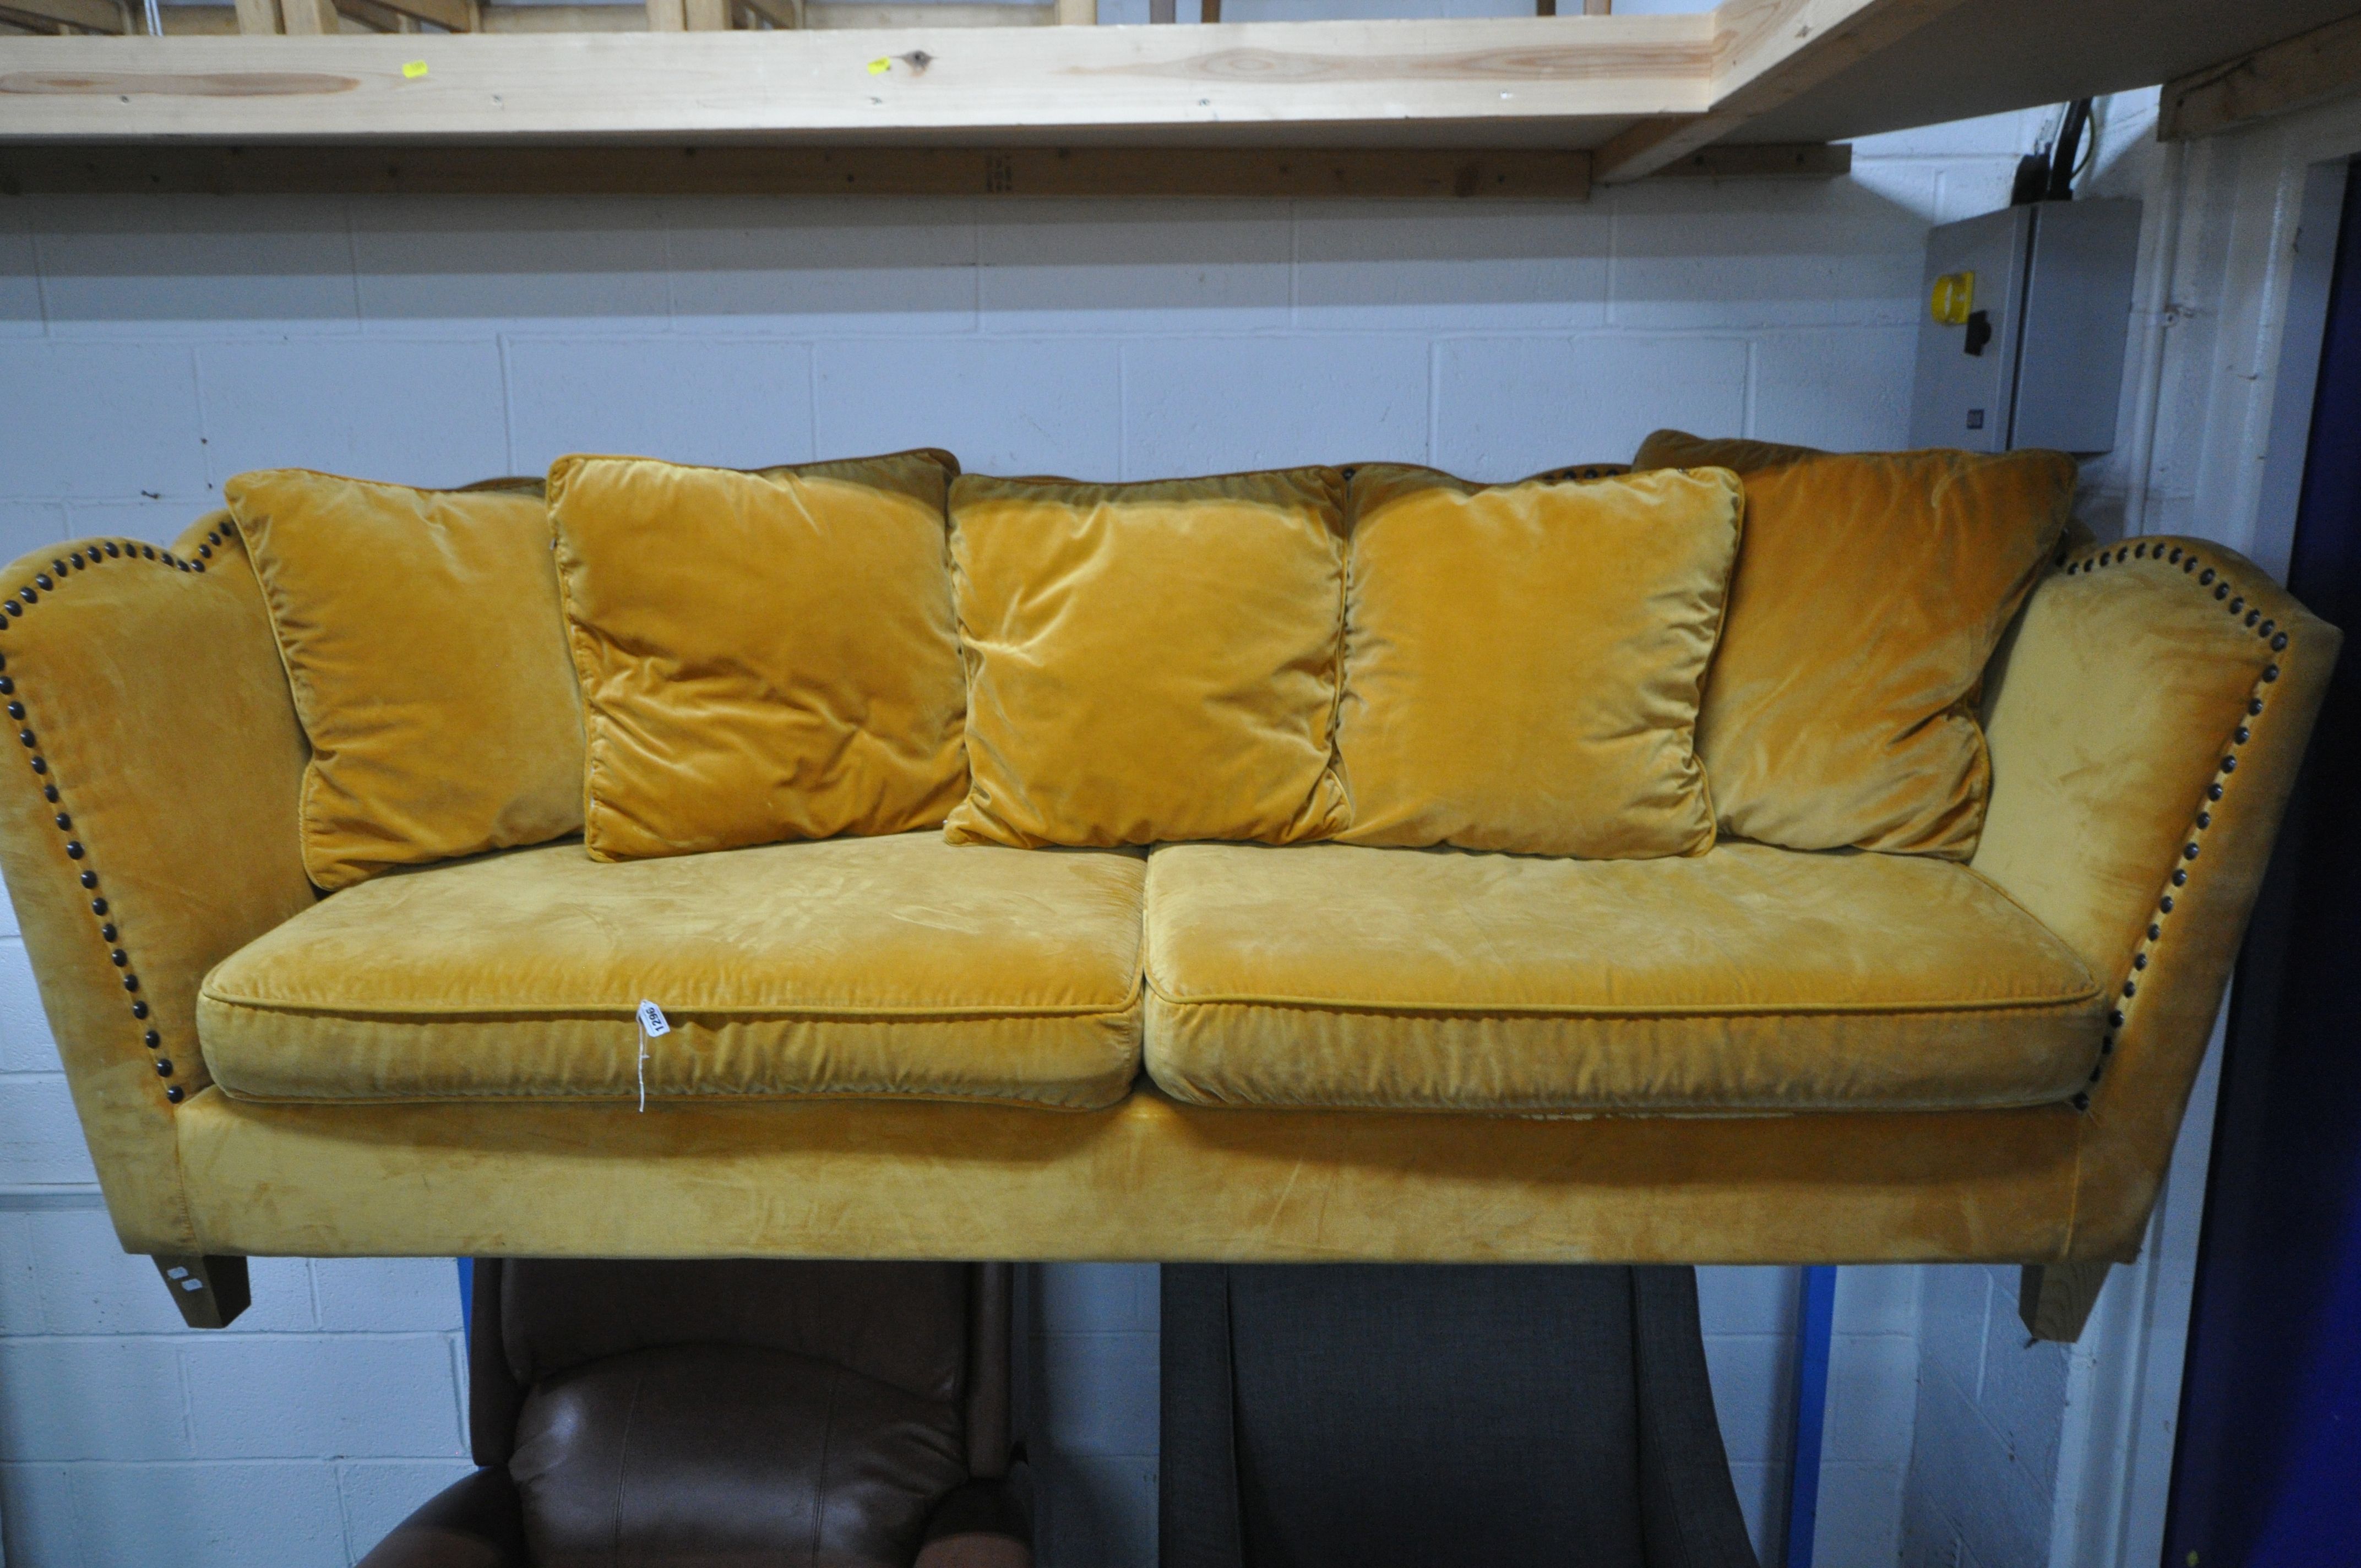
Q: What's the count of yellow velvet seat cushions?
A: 2